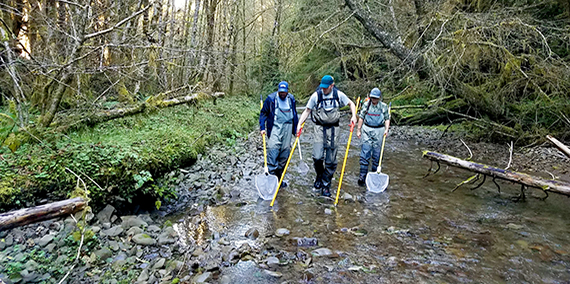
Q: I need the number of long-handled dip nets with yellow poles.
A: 2